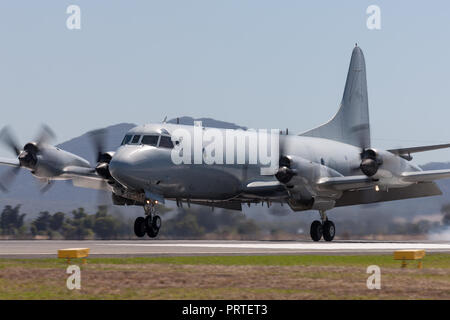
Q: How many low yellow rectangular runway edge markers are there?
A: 2